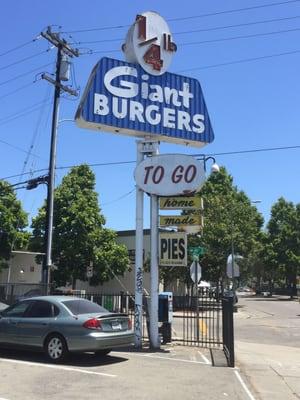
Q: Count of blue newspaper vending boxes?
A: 1